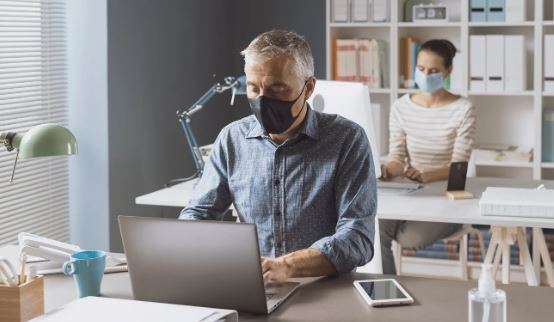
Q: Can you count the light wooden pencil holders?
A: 1